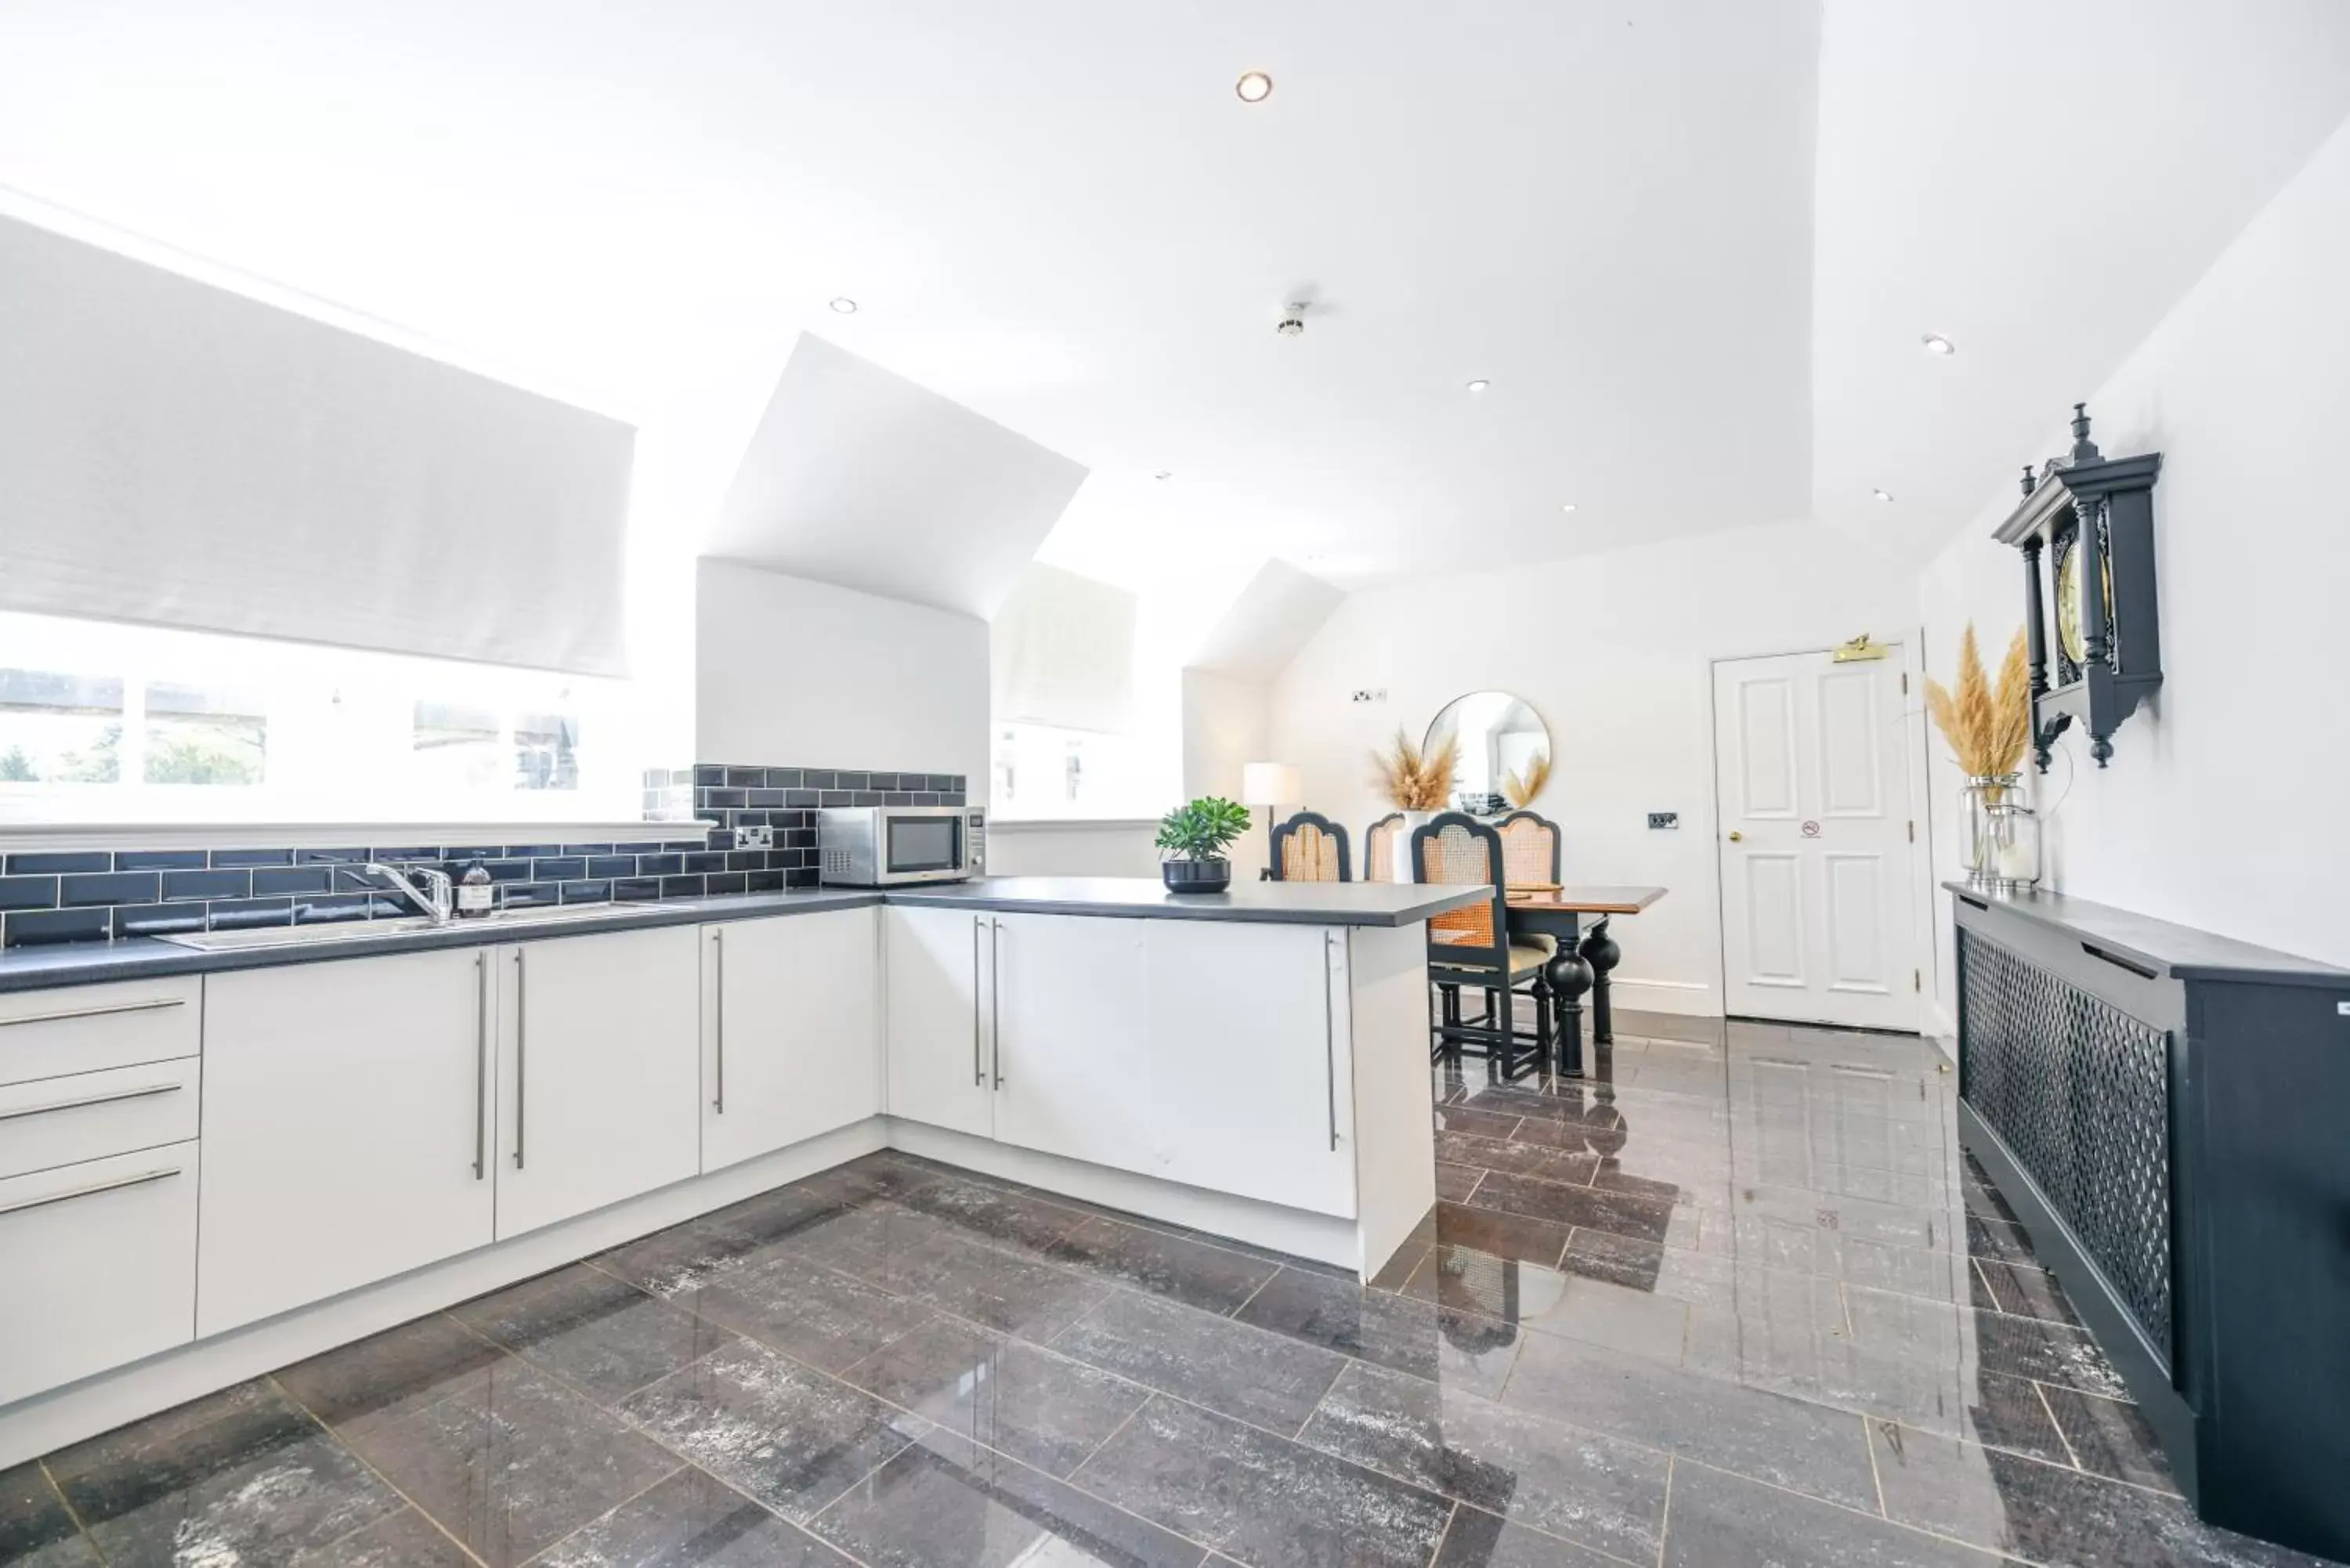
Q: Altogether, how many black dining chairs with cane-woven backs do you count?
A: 4